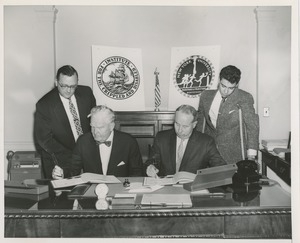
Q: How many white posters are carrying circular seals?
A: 2